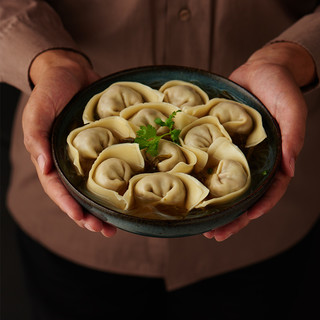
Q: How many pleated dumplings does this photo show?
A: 10